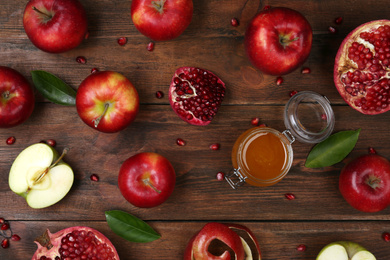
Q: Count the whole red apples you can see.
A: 7